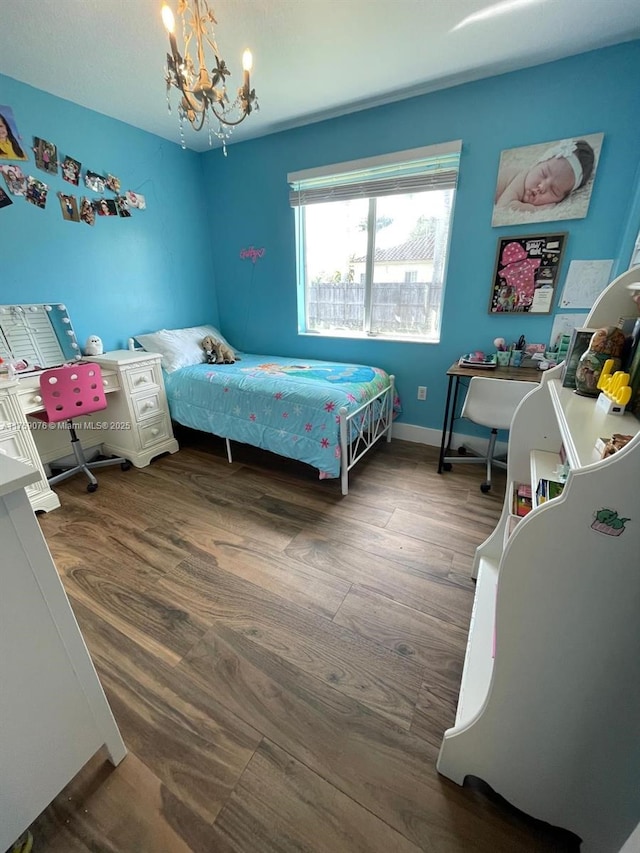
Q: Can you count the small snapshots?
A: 12